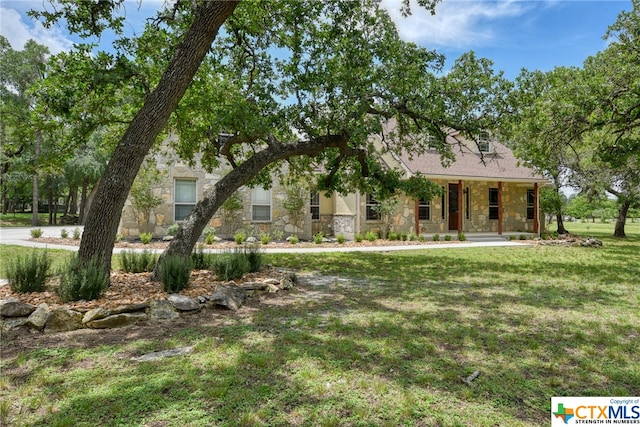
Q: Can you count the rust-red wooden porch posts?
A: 4